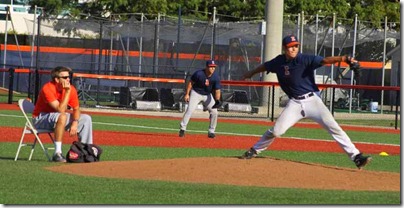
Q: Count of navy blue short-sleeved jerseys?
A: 2